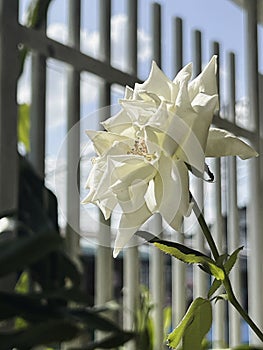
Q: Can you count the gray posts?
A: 11